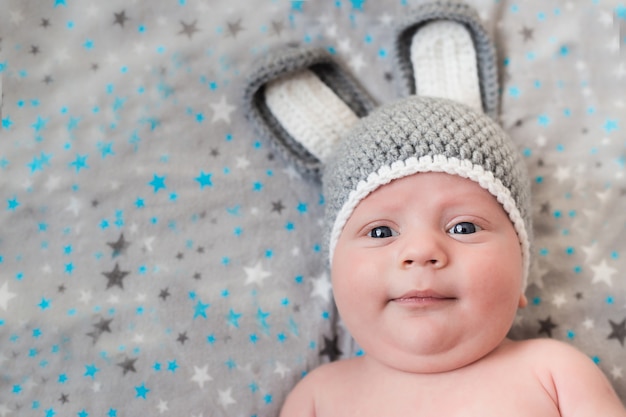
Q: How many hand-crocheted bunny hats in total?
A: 1